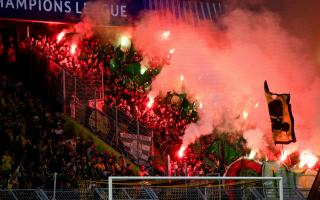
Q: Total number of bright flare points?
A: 15